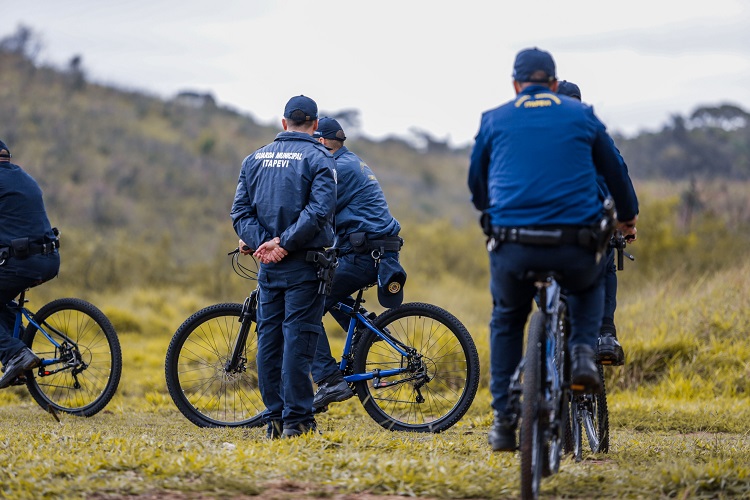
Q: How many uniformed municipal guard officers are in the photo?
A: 5